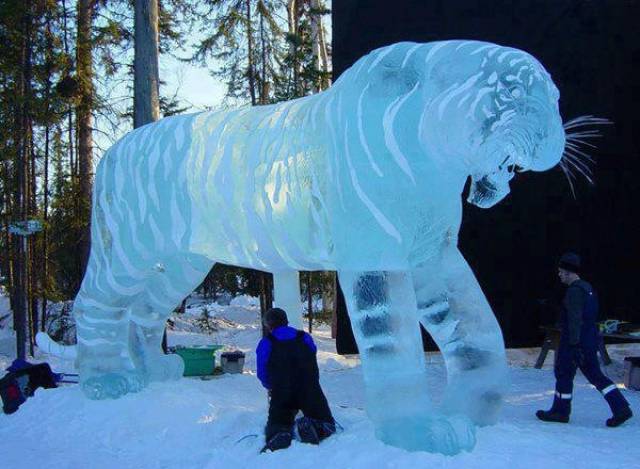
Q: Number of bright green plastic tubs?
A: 1